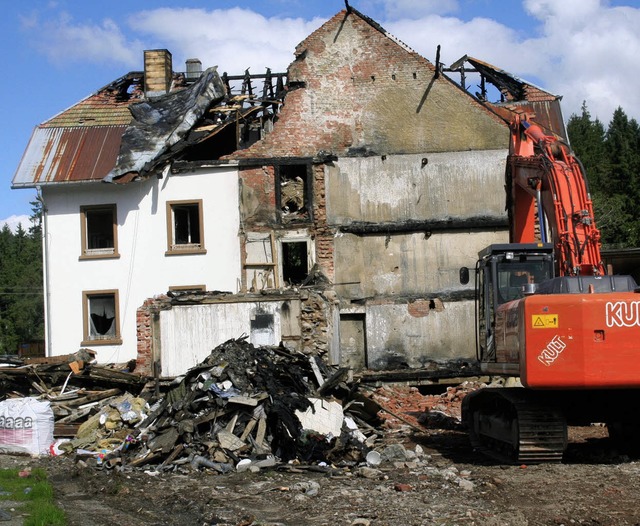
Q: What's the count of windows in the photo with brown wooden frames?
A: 4